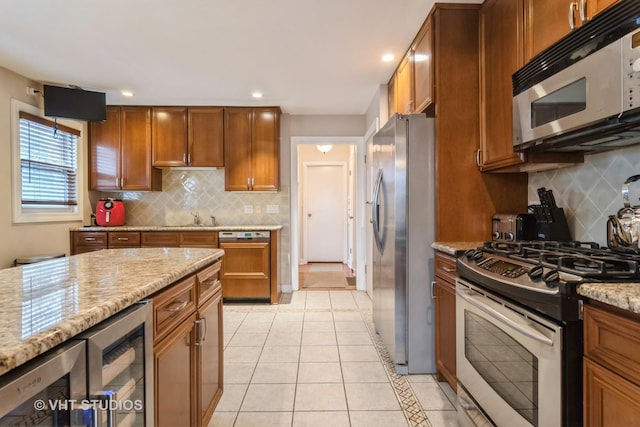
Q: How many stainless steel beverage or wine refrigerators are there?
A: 2